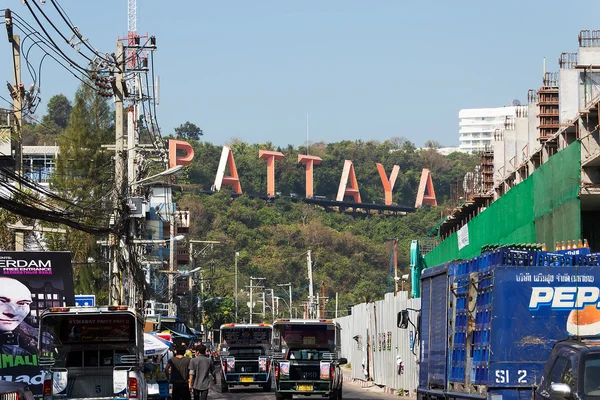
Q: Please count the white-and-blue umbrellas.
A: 1